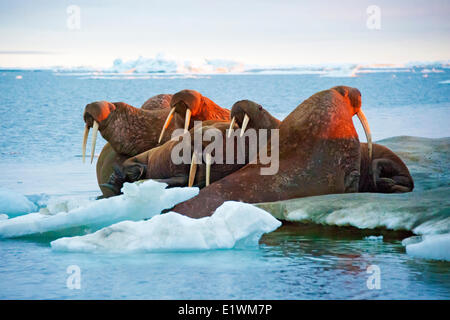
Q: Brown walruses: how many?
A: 5